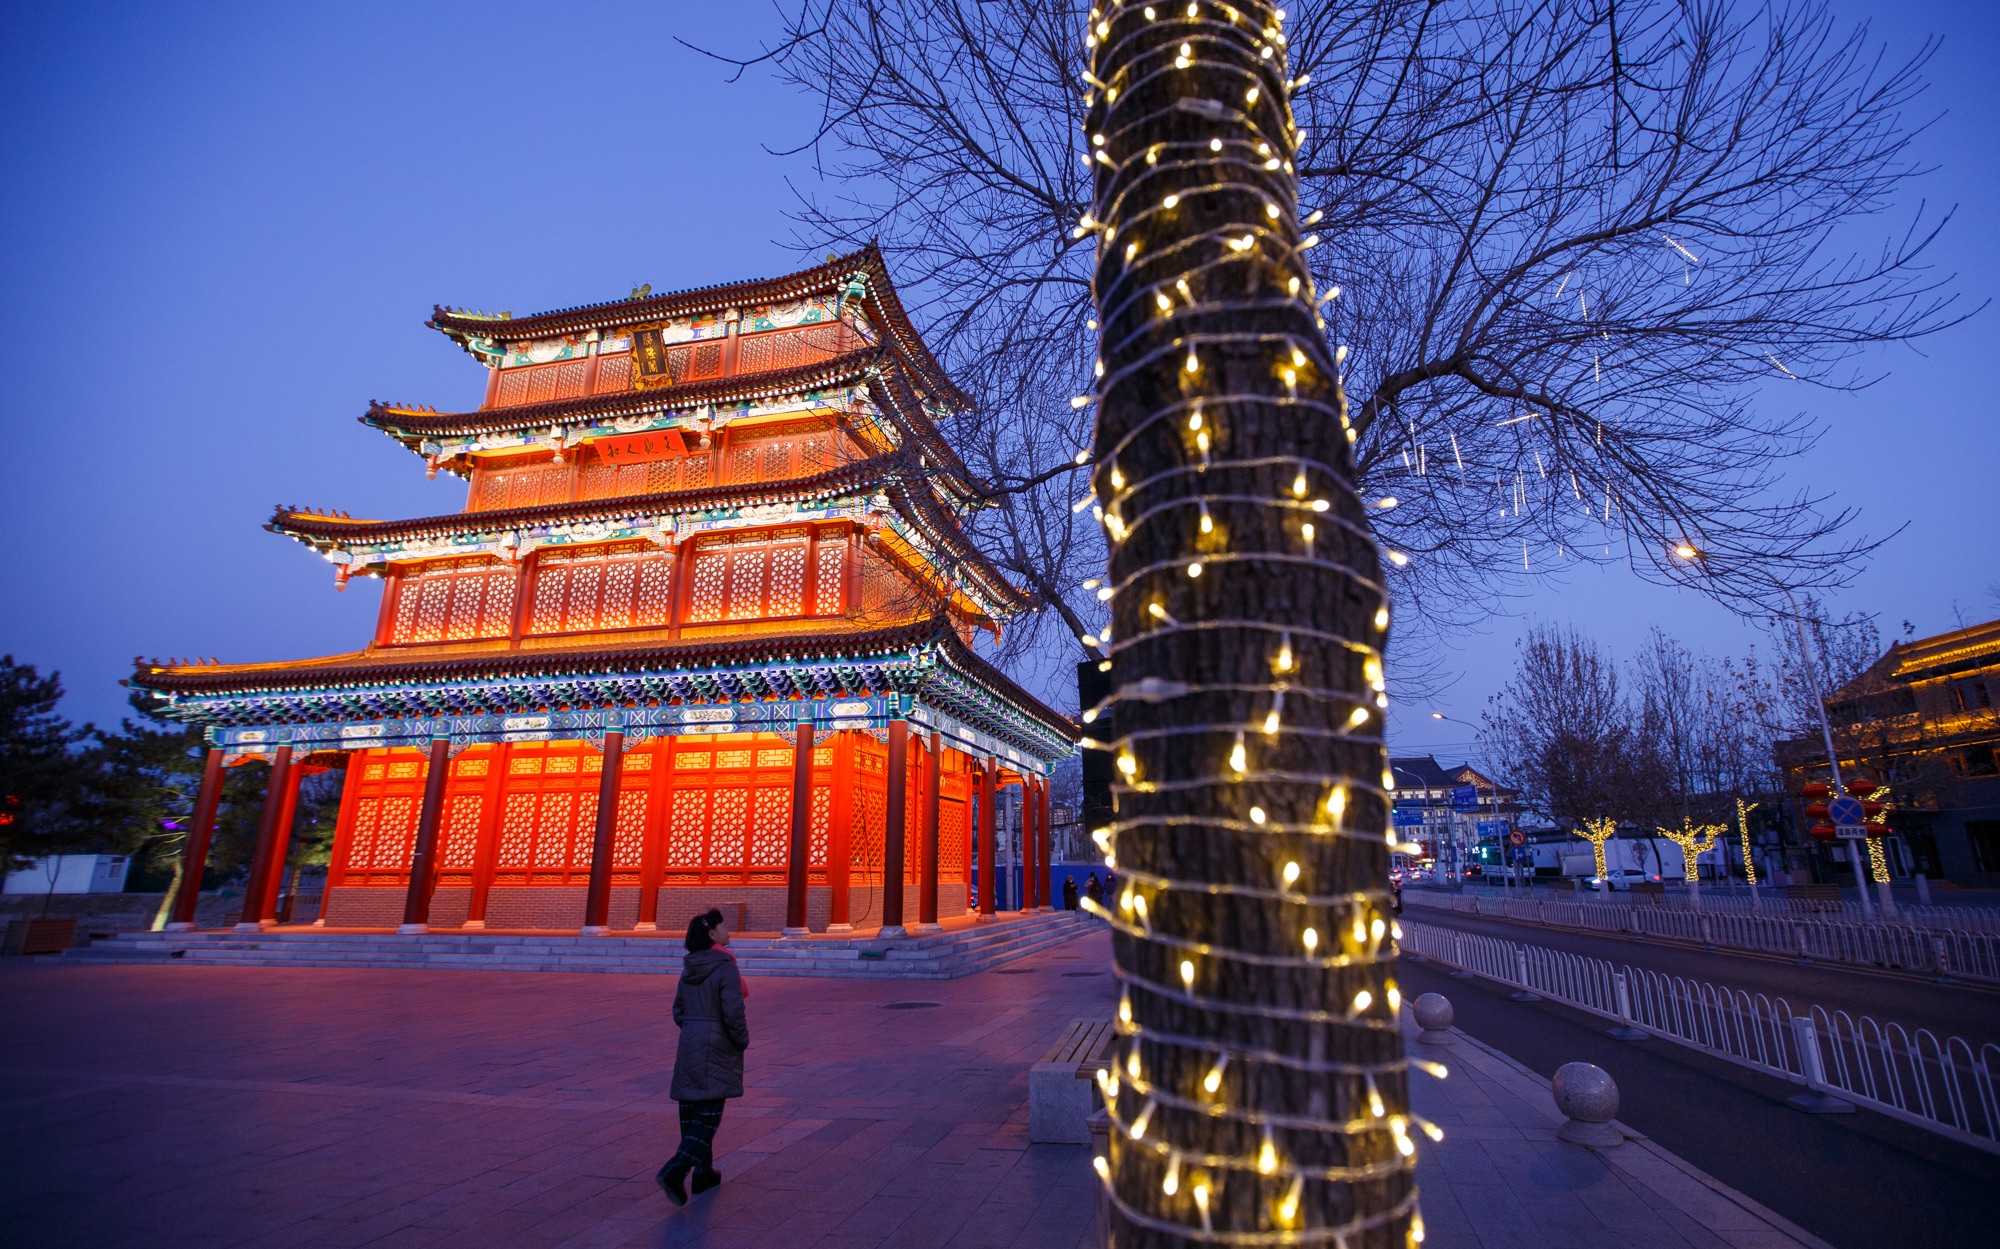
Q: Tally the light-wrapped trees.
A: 5